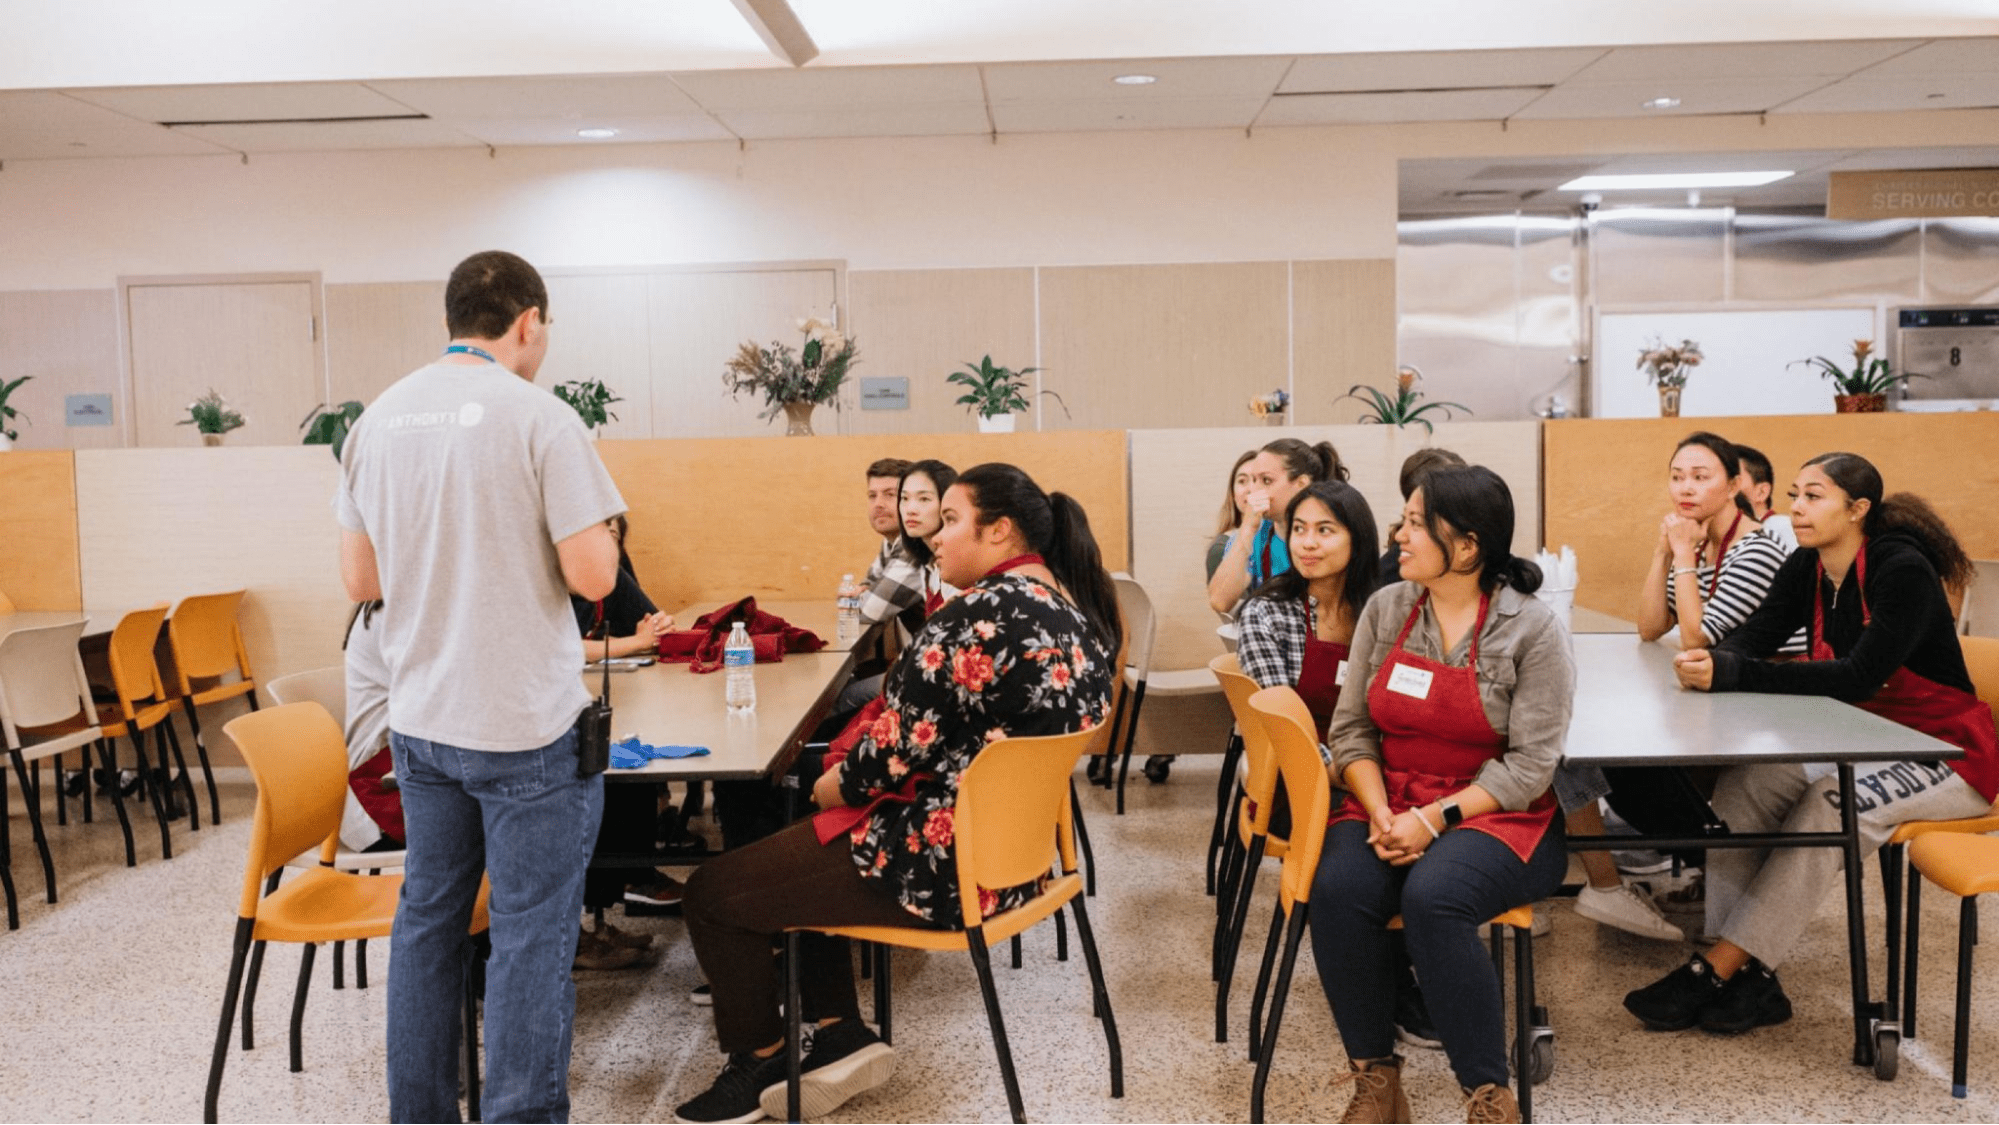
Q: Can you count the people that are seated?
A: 13